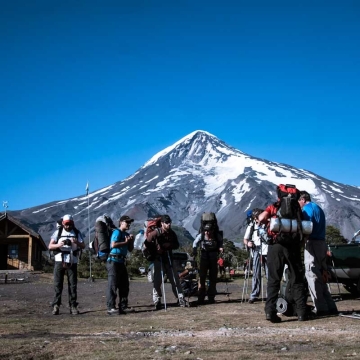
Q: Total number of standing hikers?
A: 7